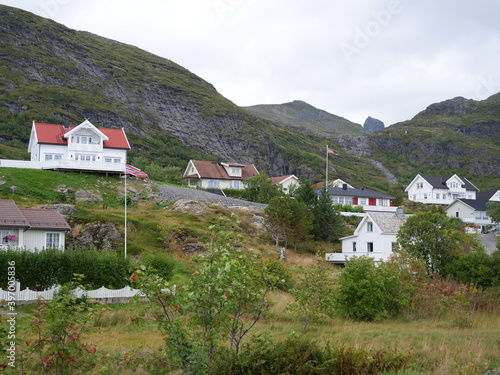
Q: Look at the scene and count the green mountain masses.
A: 3